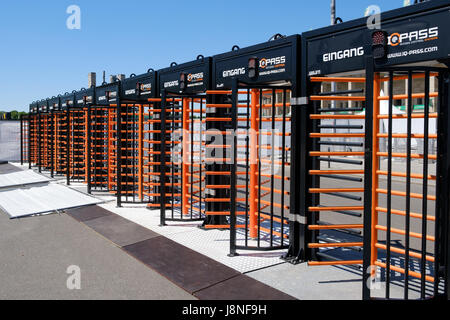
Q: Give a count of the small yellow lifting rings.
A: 0